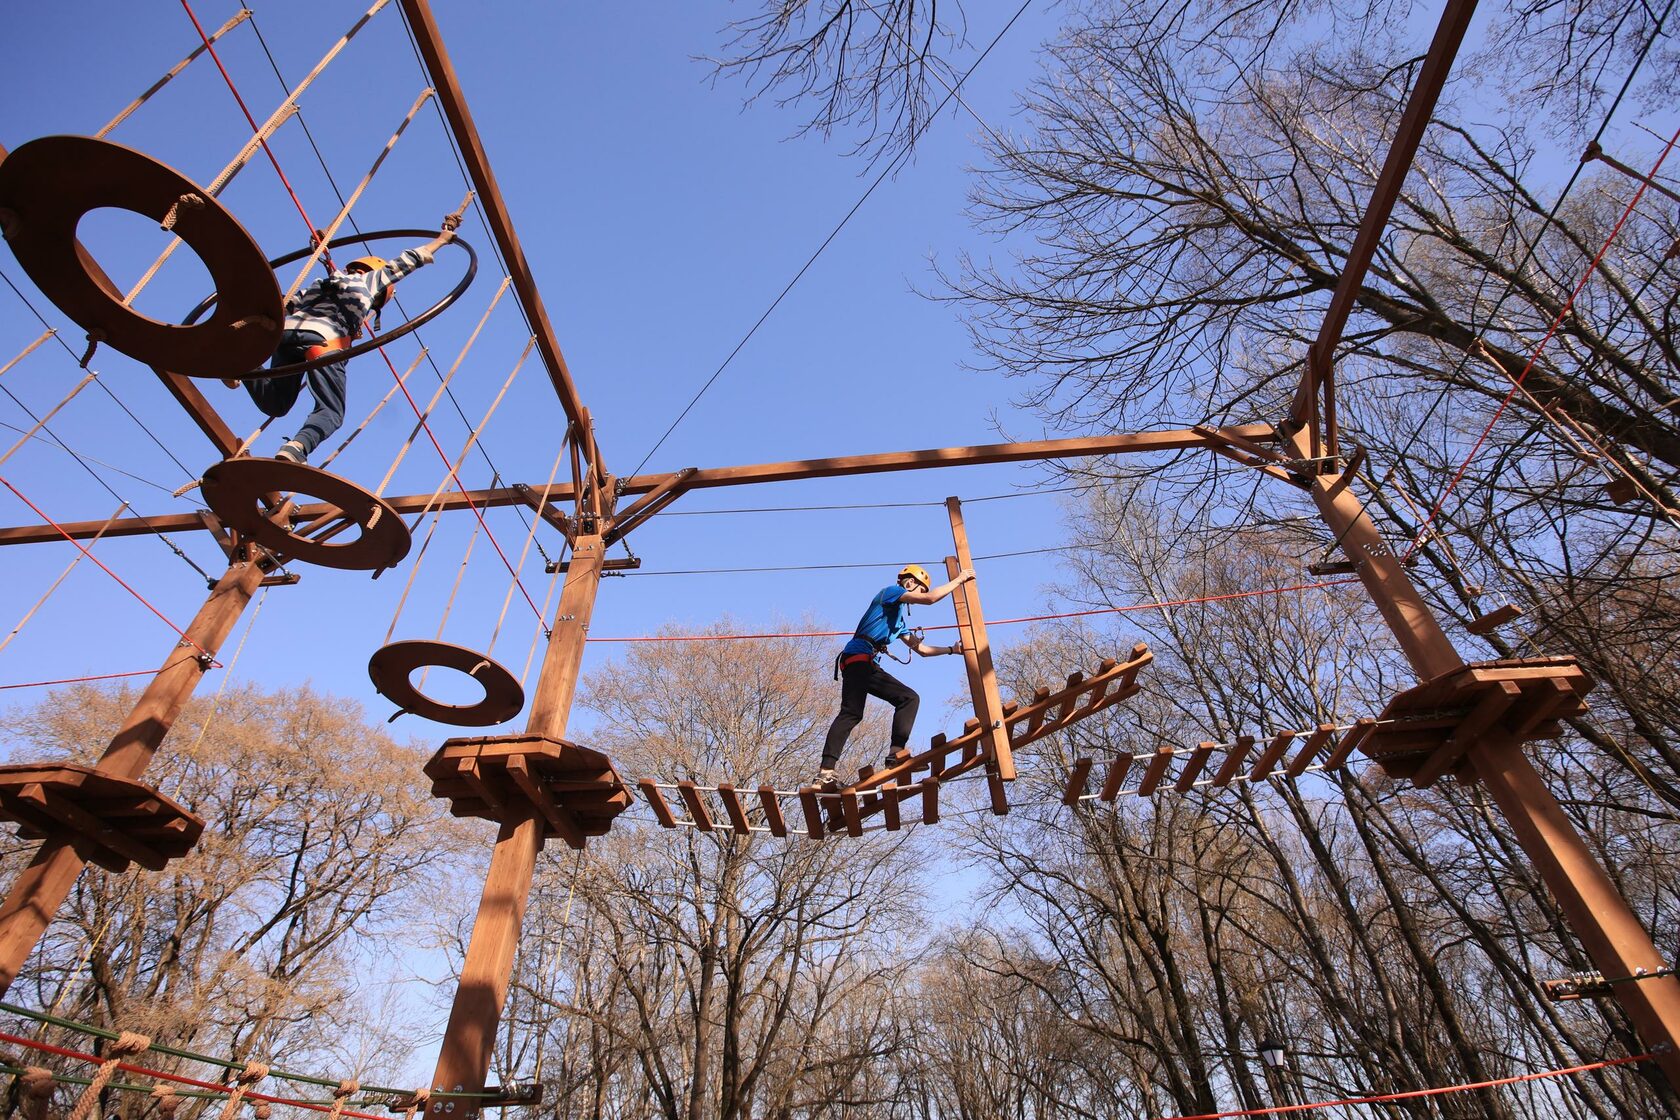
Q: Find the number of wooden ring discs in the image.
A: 3